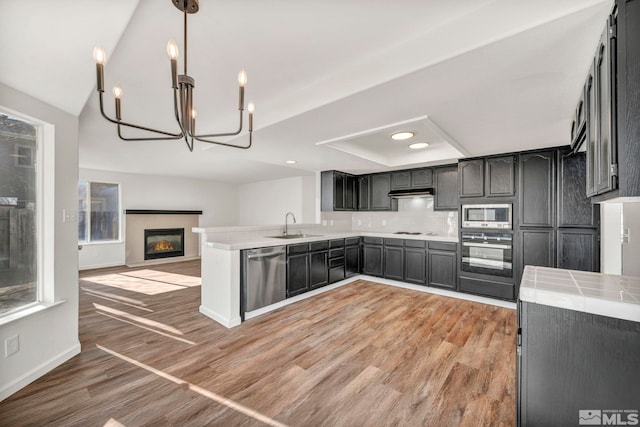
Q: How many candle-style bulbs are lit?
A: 6